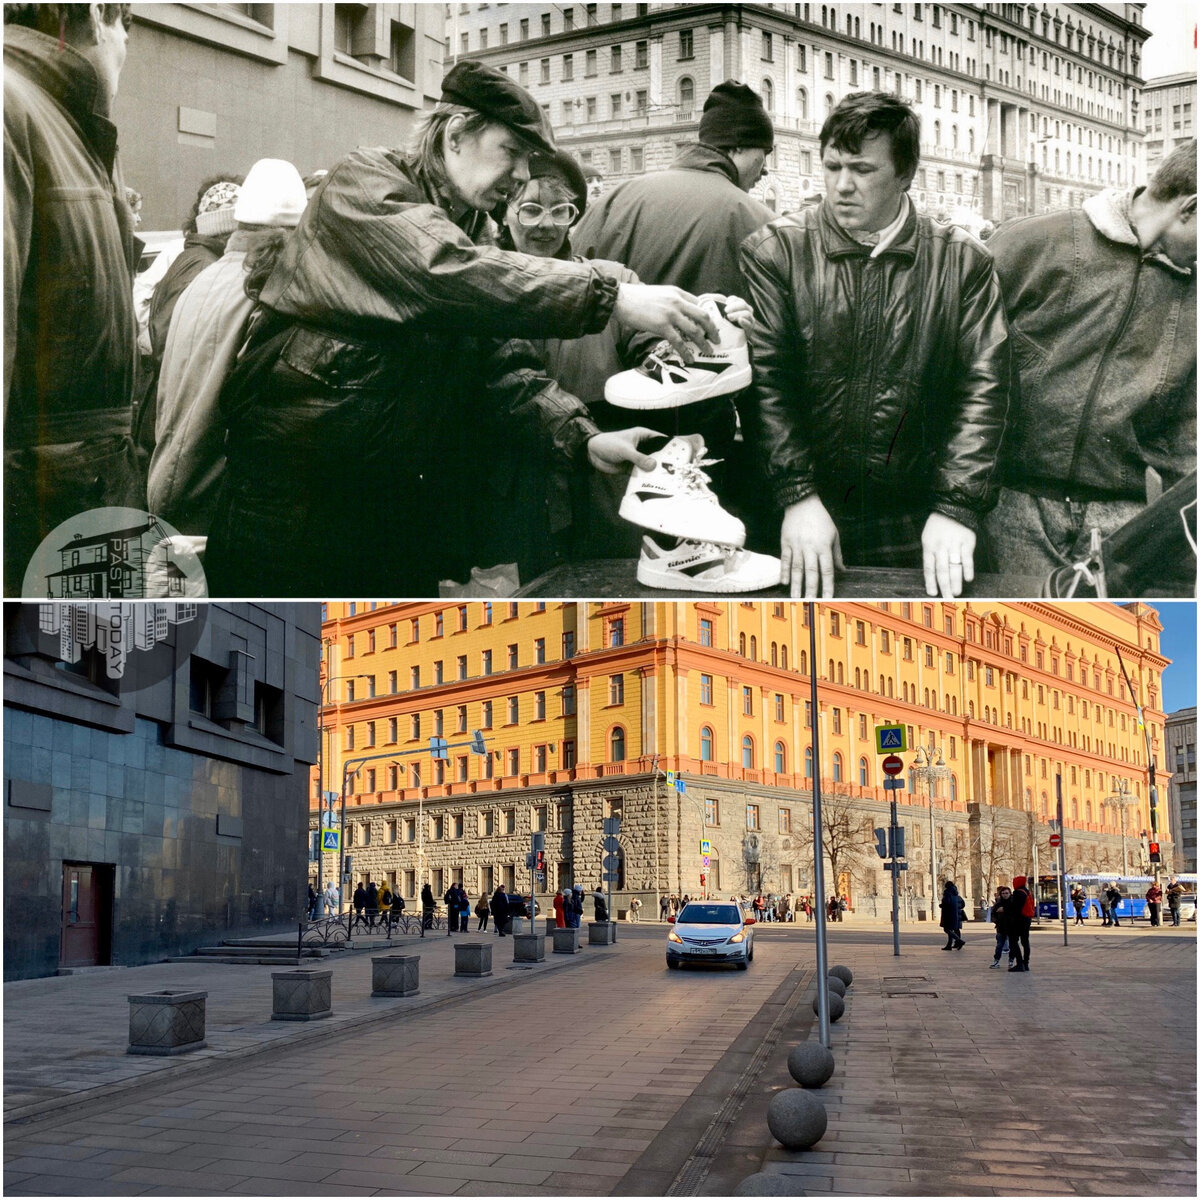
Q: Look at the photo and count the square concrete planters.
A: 7